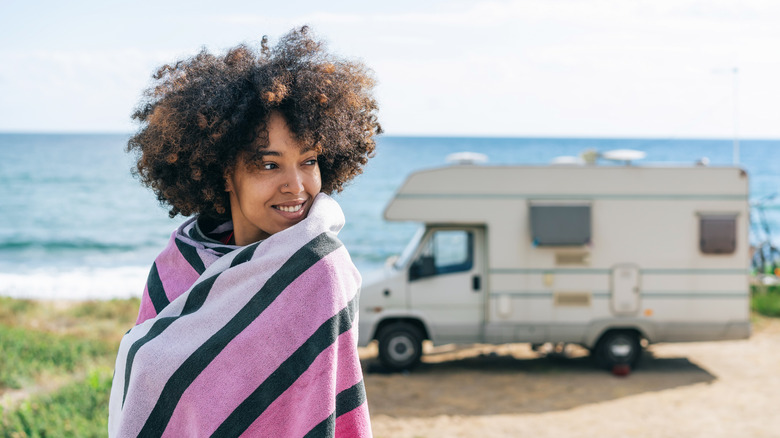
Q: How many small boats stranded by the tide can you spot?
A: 0